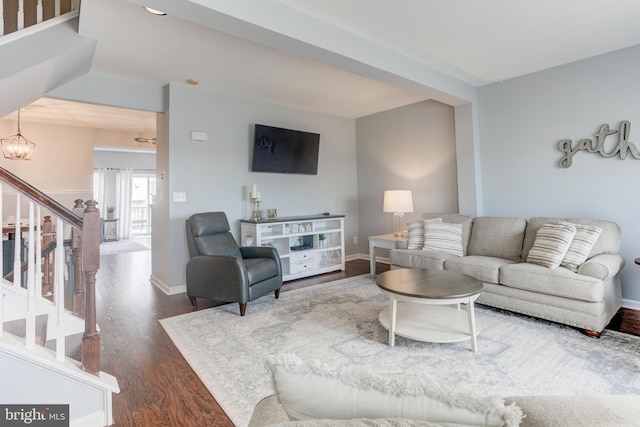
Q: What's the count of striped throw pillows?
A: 4